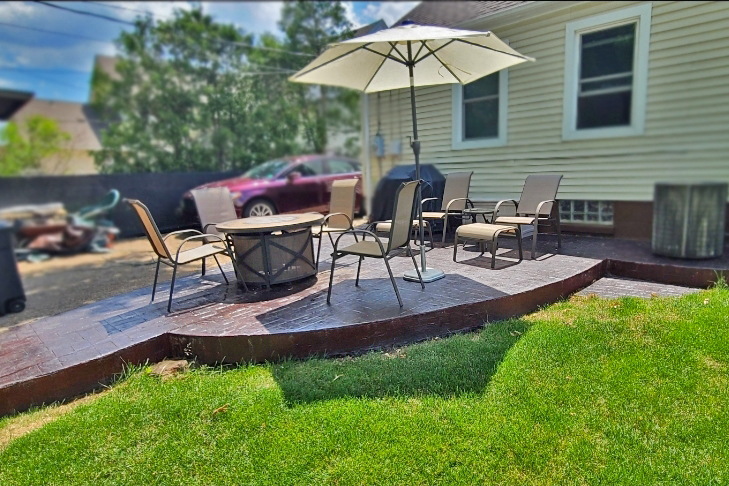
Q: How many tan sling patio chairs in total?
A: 6